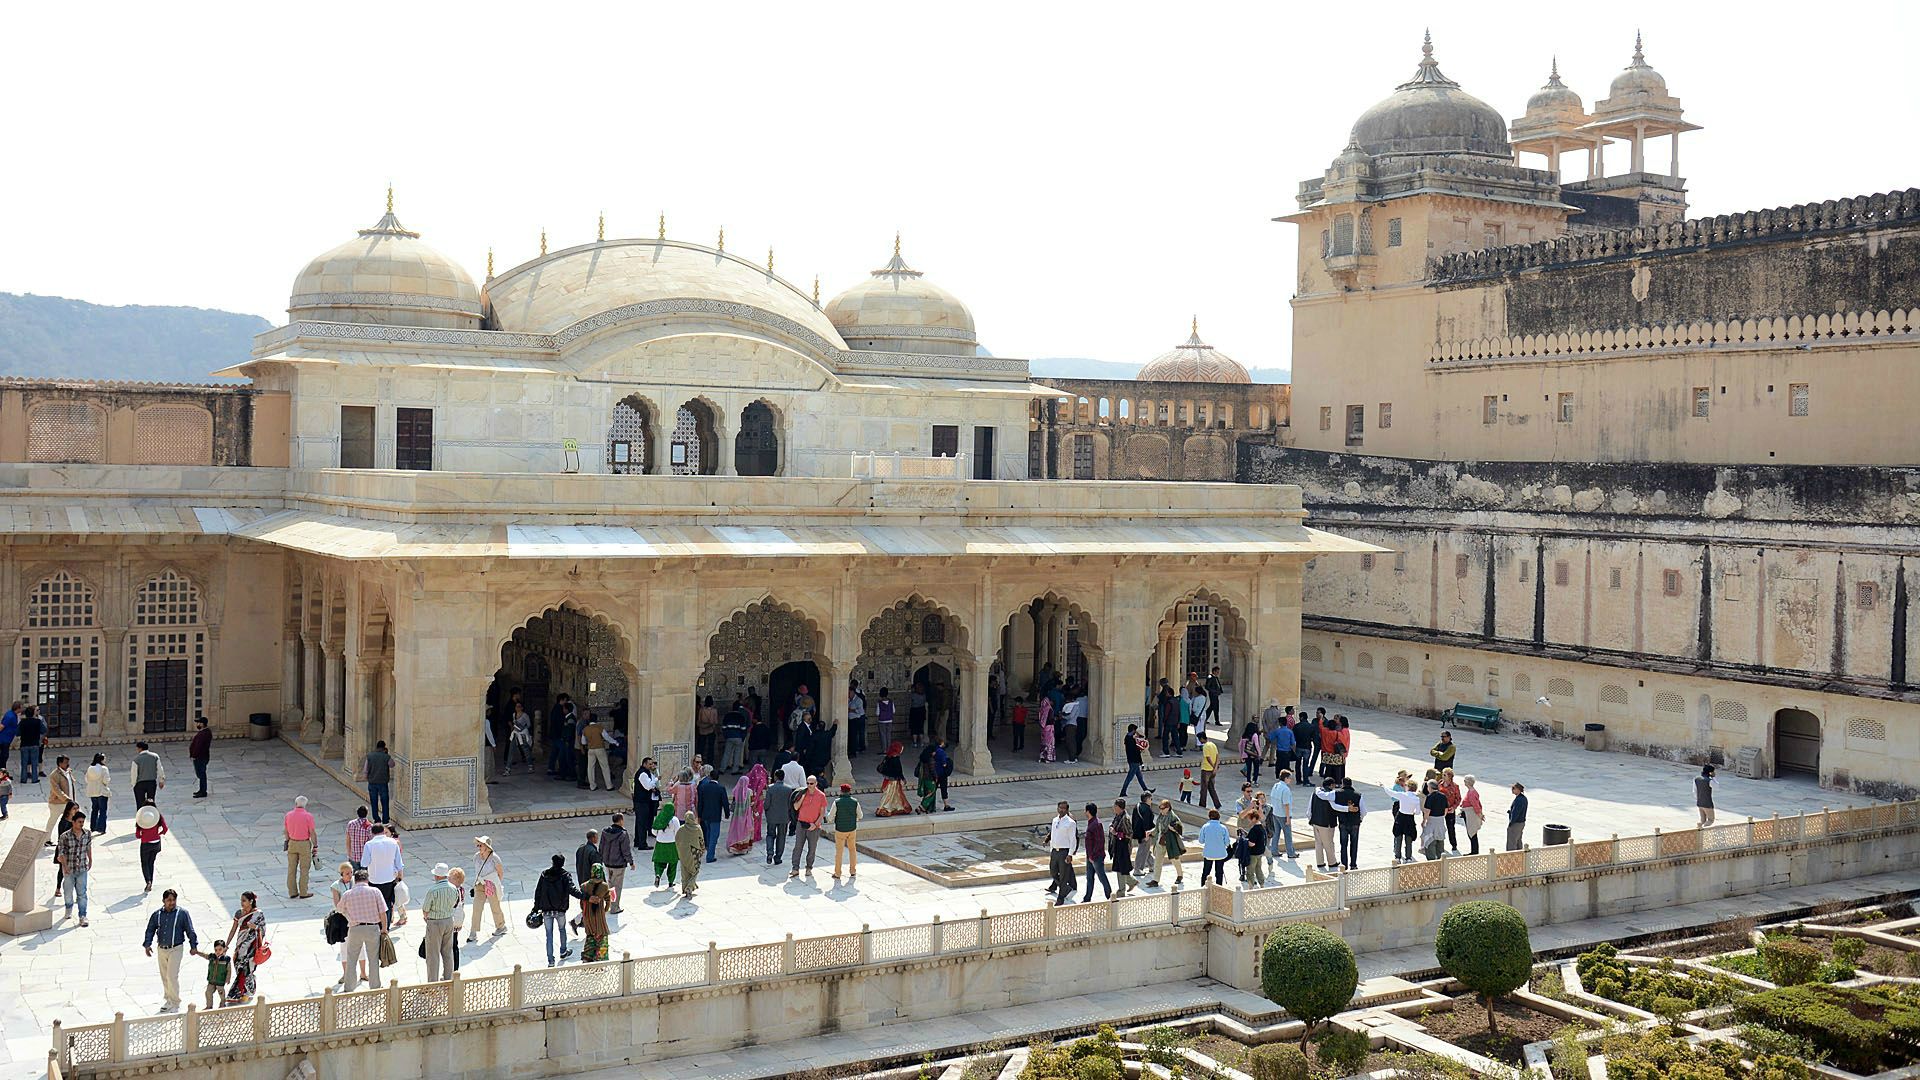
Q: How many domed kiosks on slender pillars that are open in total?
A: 2